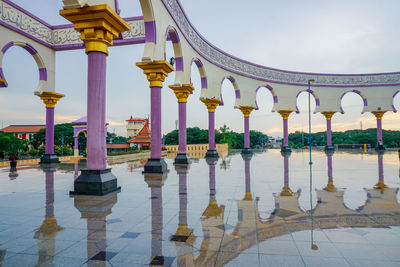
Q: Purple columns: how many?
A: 9